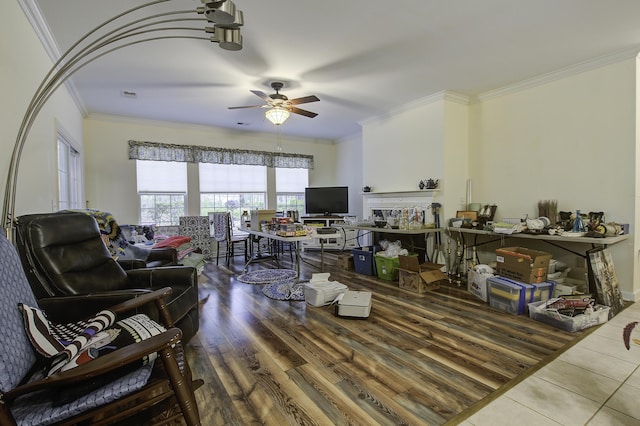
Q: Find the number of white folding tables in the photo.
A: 3